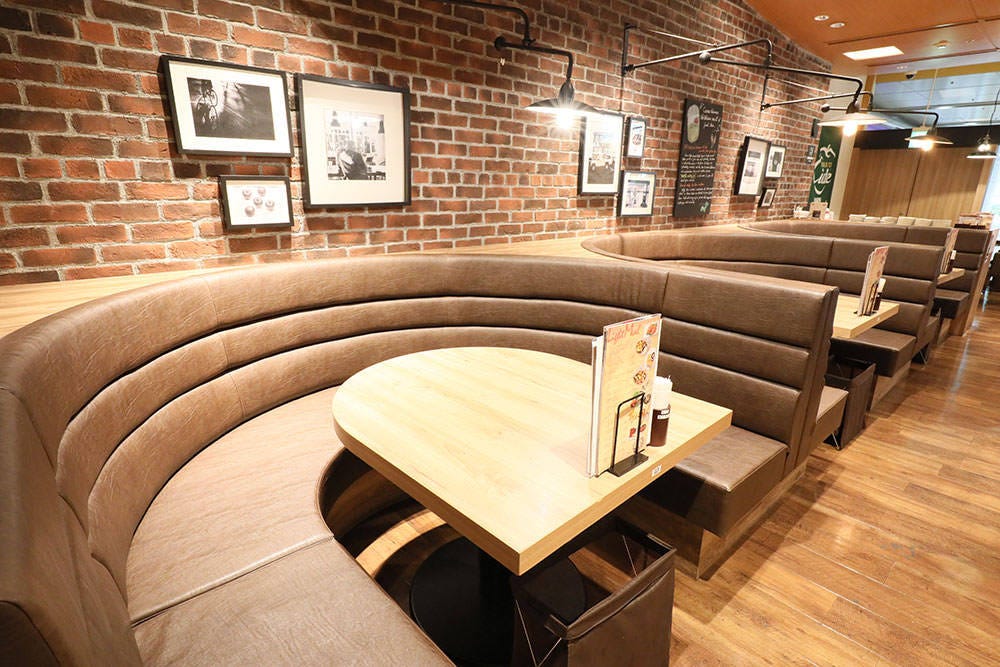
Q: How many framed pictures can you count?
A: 9